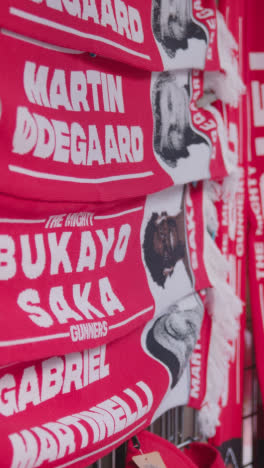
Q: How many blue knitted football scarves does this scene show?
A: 0